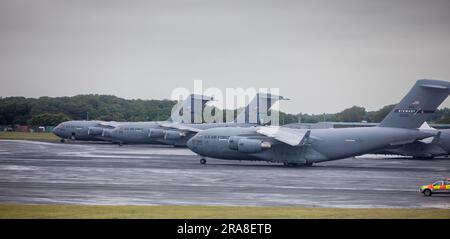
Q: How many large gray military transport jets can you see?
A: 4